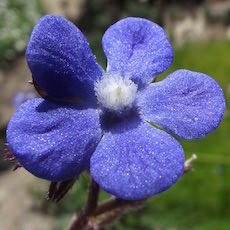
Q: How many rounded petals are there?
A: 5